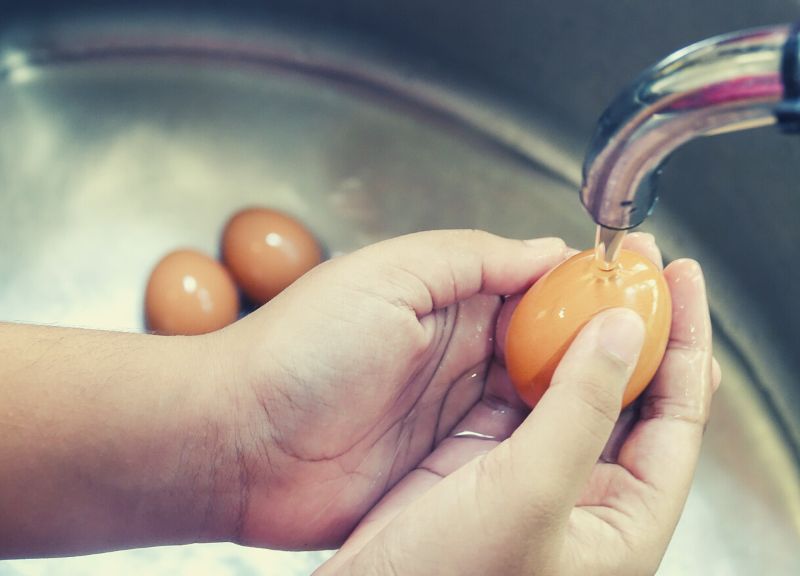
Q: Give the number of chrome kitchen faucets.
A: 1